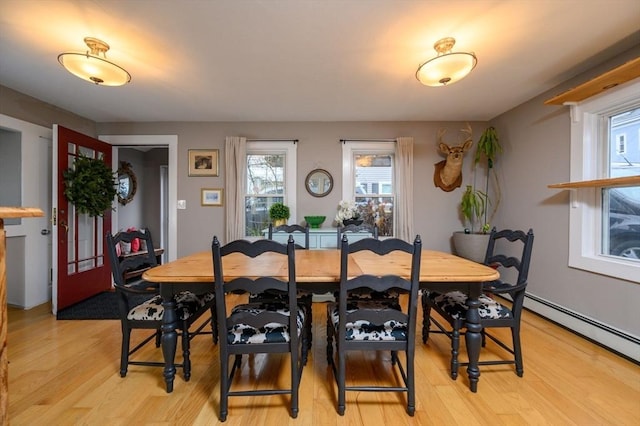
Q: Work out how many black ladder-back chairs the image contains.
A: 6